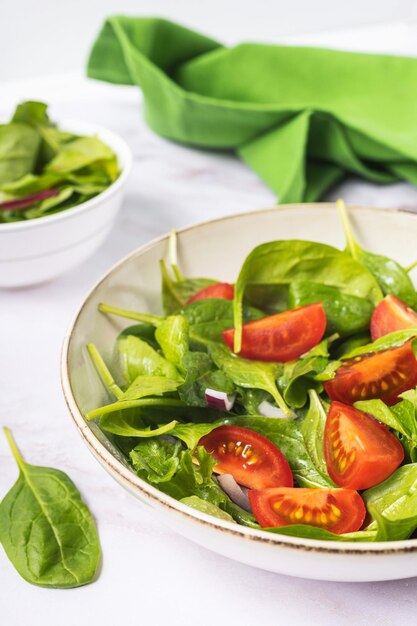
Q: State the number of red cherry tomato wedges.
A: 7